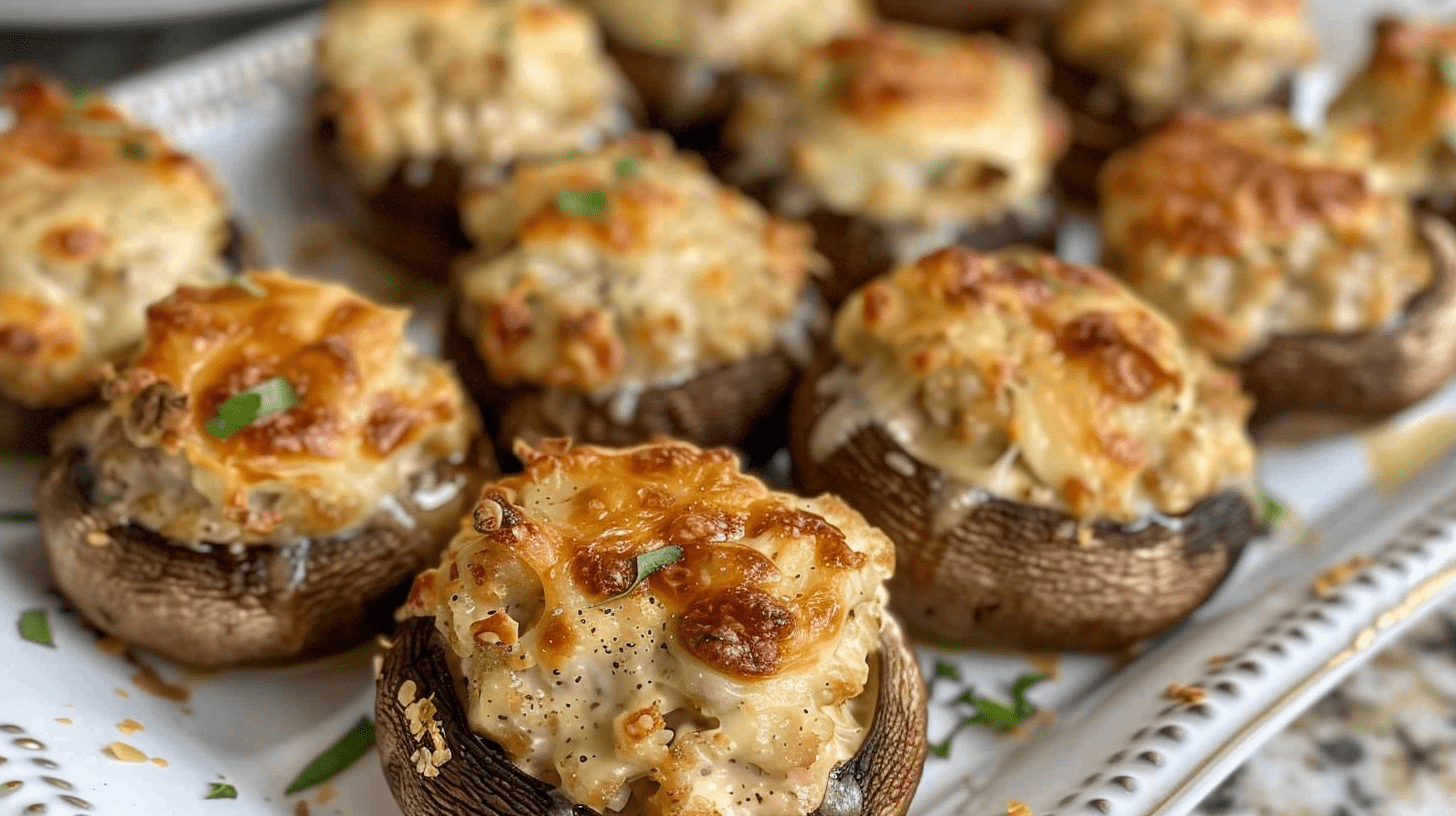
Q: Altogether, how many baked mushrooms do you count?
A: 11